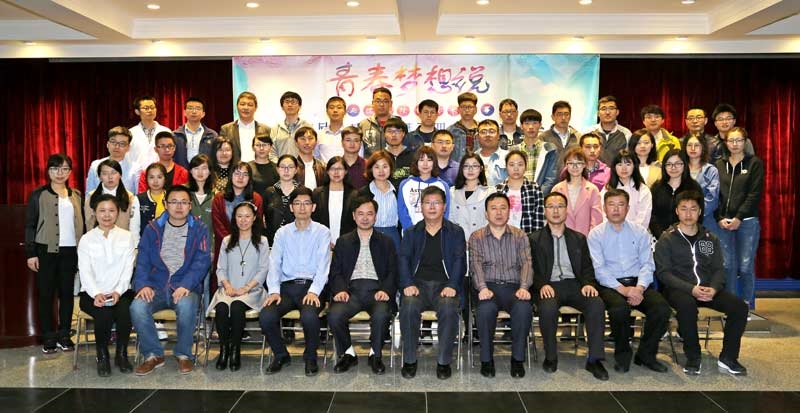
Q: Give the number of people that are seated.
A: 10